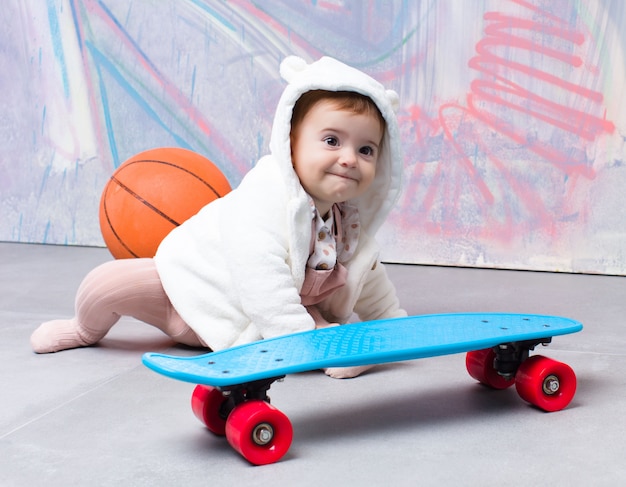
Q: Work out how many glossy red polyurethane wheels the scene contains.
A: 4